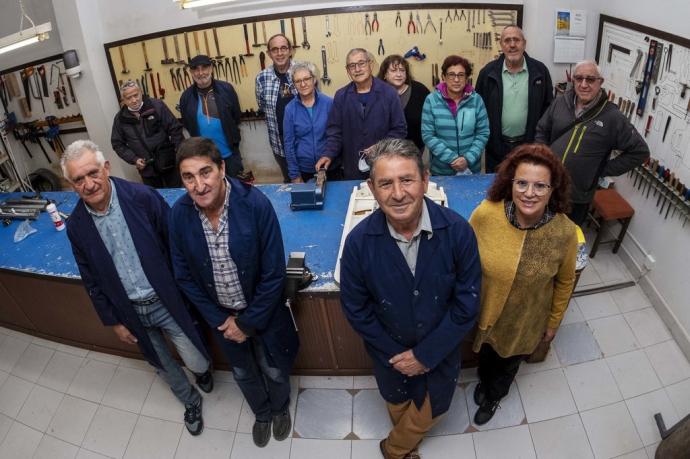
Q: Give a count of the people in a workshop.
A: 13